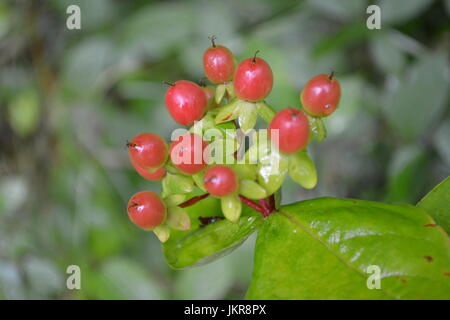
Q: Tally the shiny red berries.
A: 10